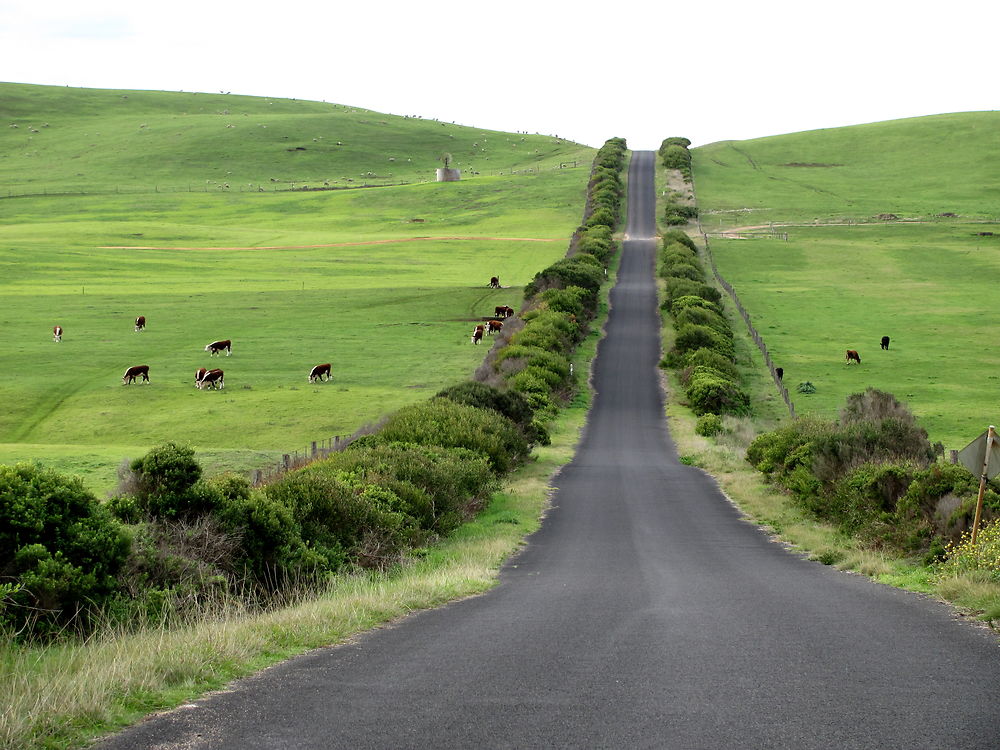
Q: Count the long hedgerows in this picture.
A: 2